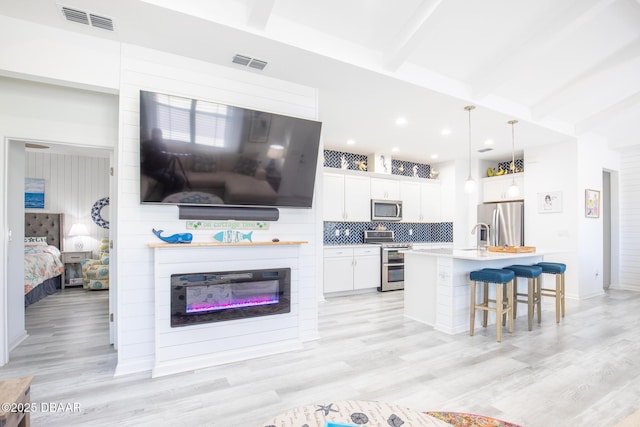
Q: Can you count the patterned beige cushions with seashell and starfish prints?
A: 1